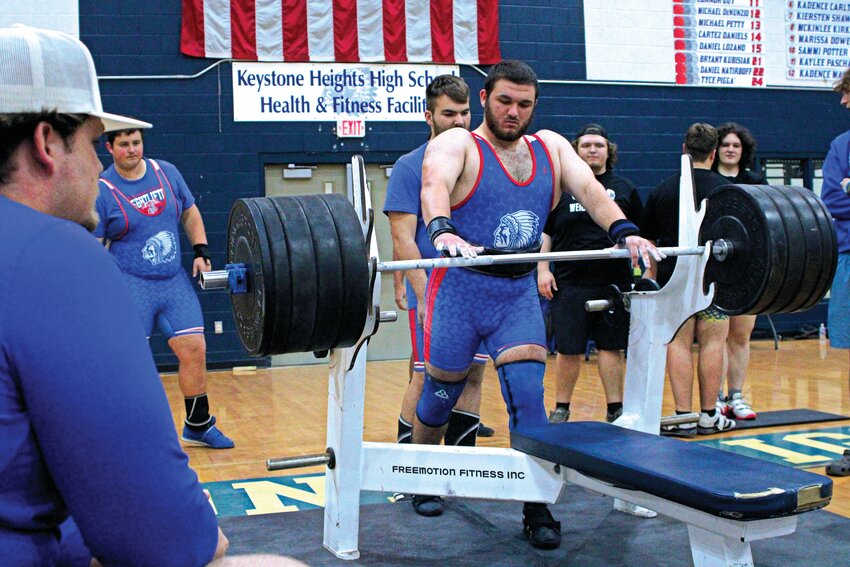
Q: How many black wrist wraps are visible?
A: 3